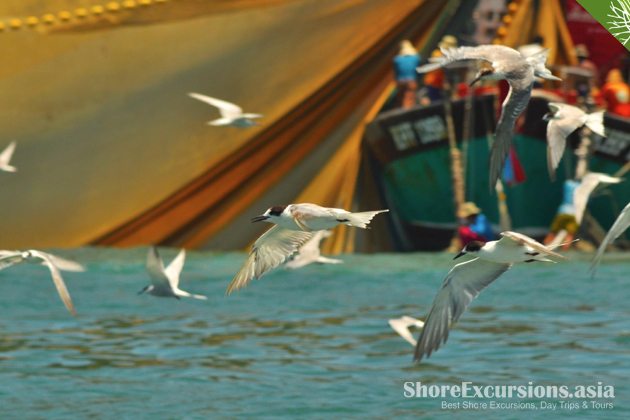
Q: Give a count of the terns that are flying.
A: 12